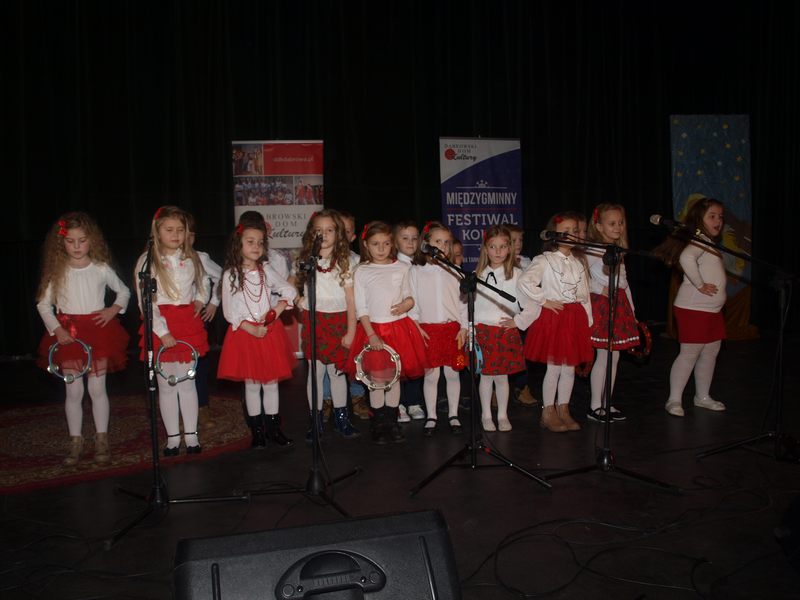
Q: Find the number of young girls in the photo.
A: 10